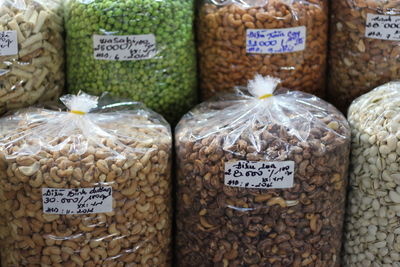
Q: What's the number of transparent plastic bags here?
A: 7